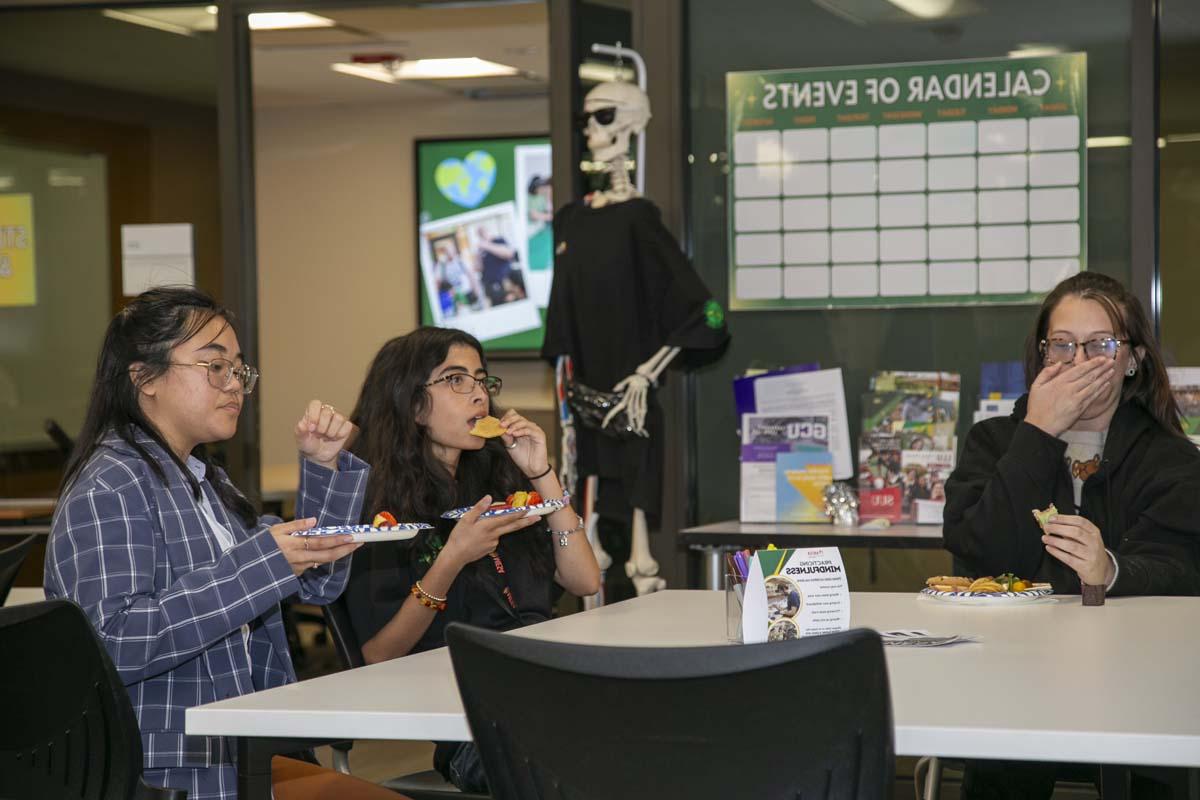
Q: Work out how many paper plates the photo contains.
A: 3